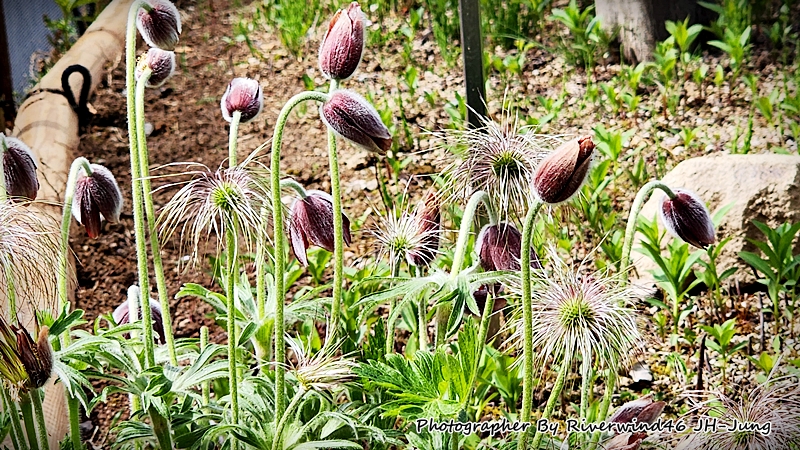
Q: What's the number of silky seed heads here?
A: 7